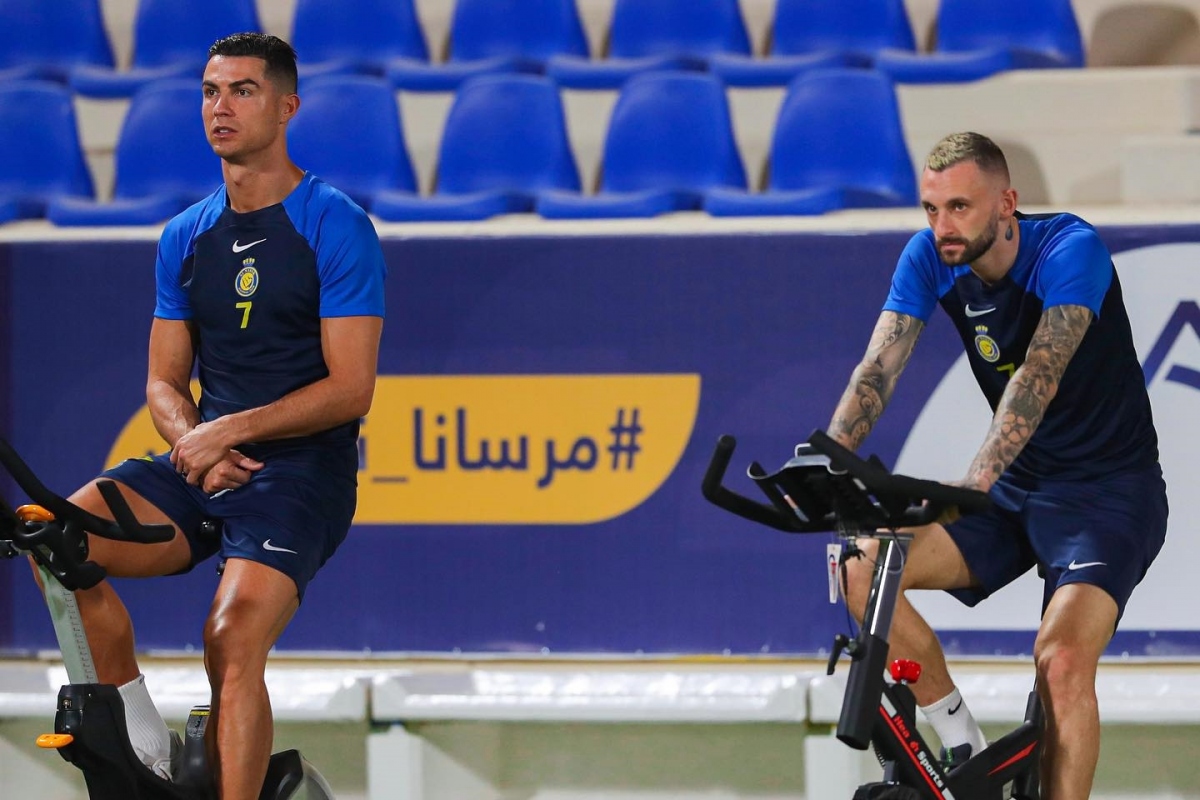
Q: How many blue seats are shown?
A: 13